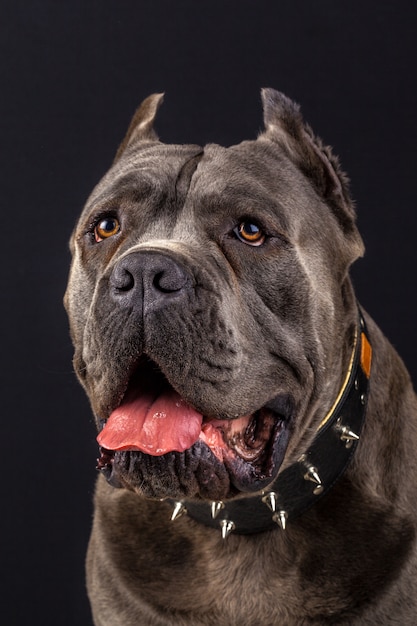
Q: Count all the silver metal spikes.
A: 7